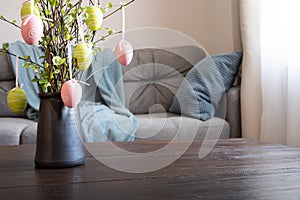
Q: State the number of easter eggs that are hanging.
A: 7